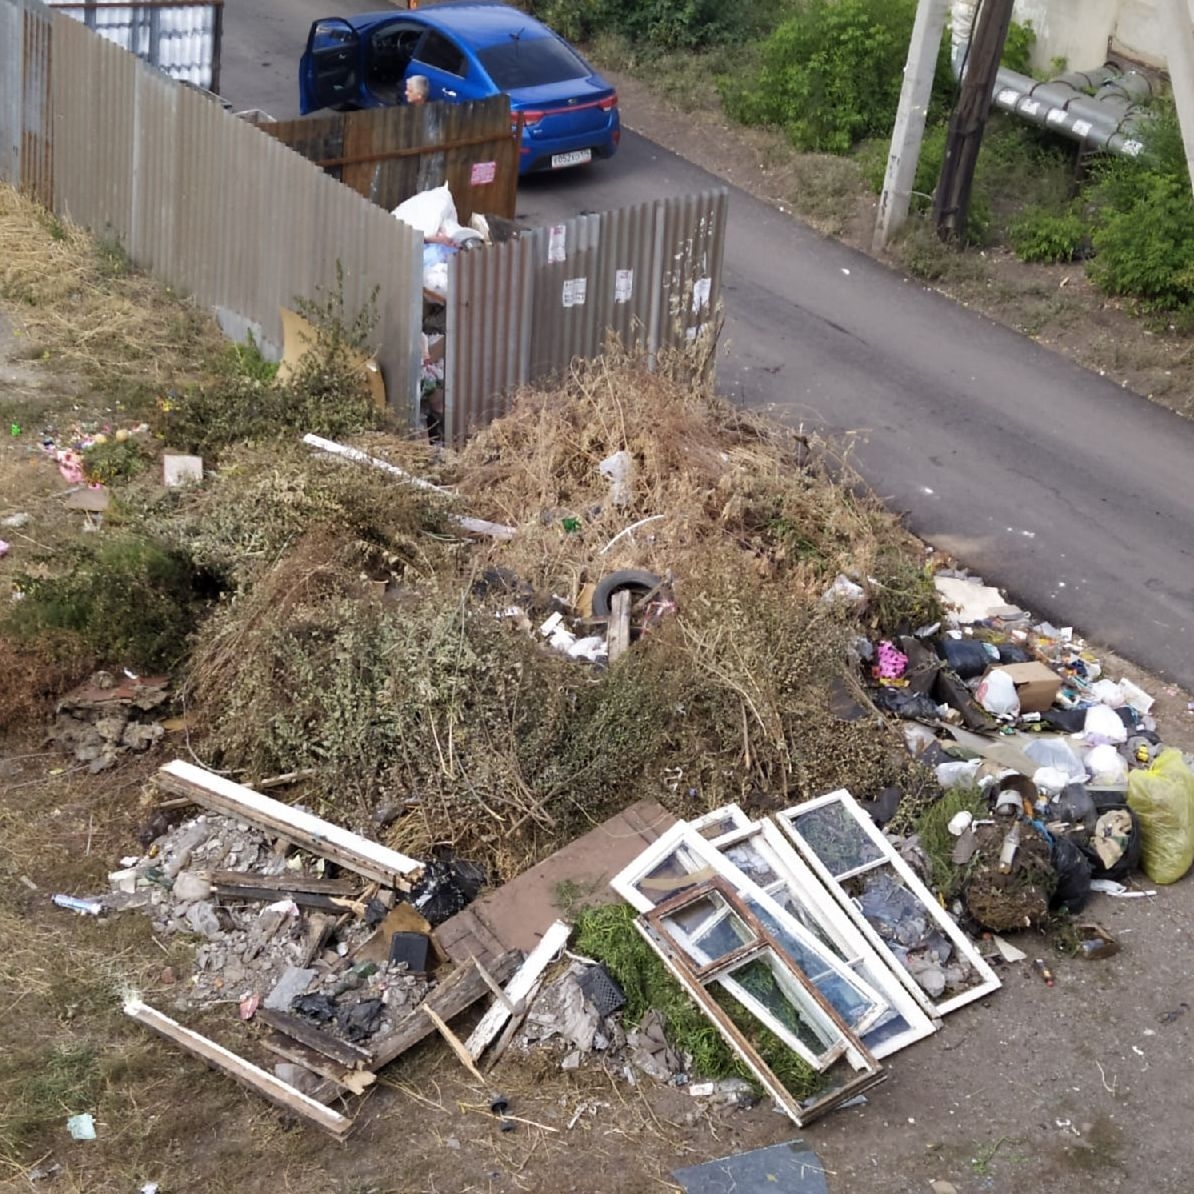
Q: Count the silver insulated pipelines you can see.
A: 2